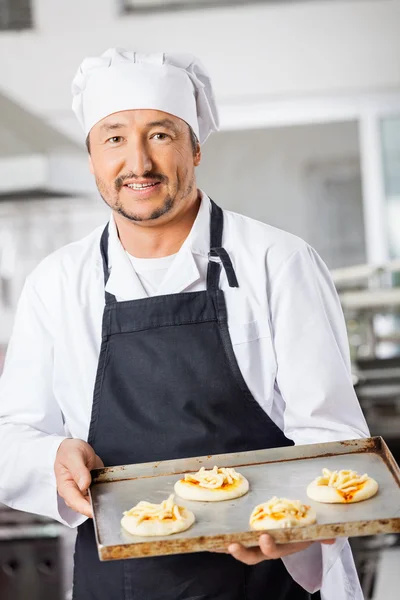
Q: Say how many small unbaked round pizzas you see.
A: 4